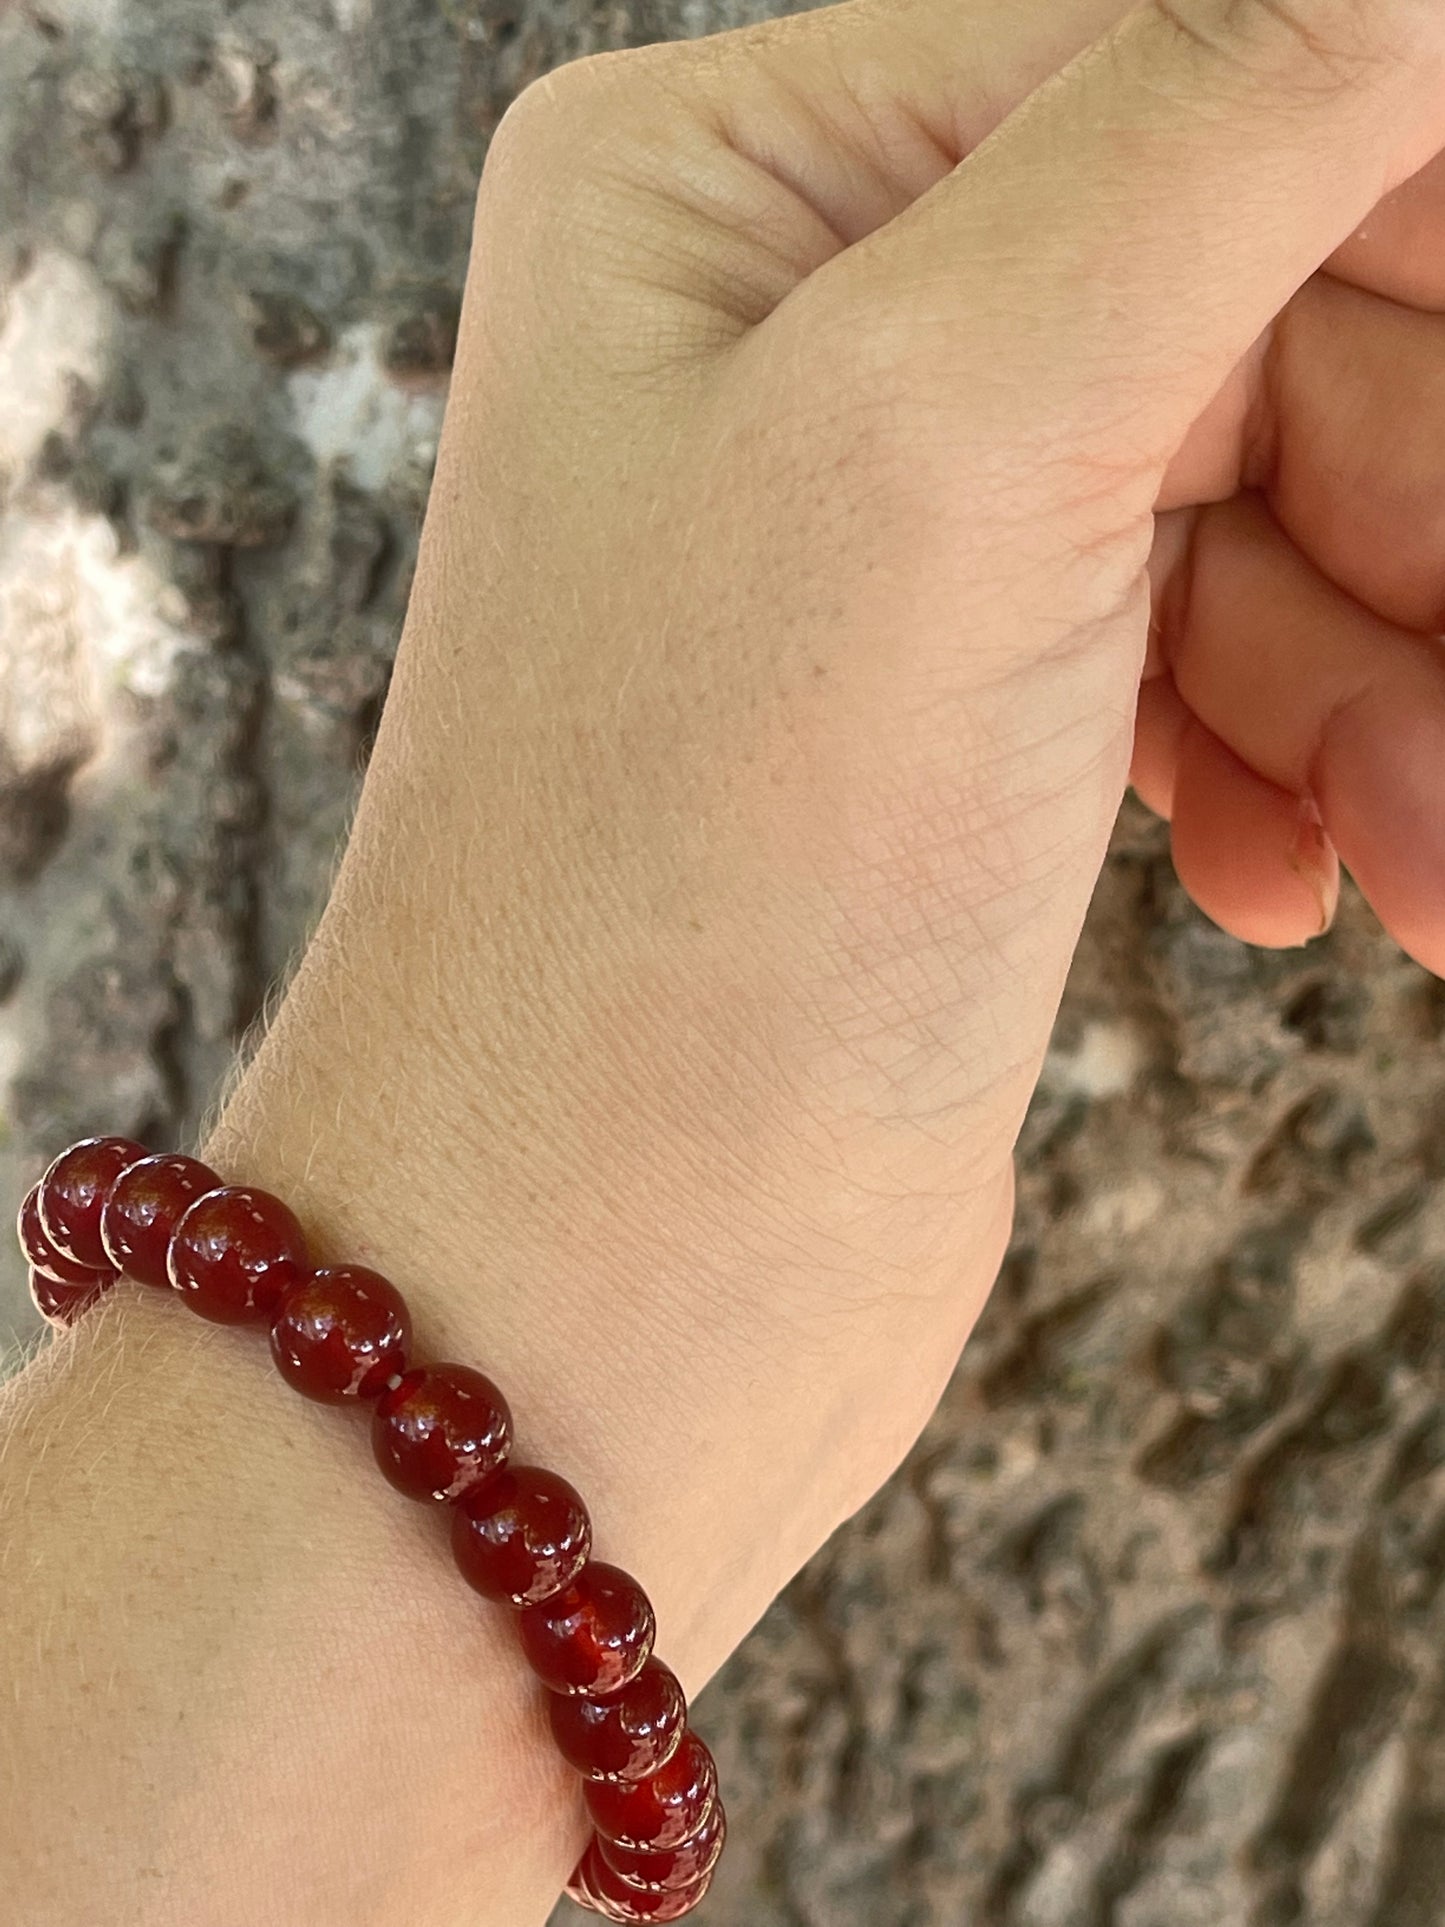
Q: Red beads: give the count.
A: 15